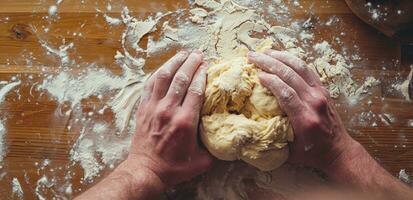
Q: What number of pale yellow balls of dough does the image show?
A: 1